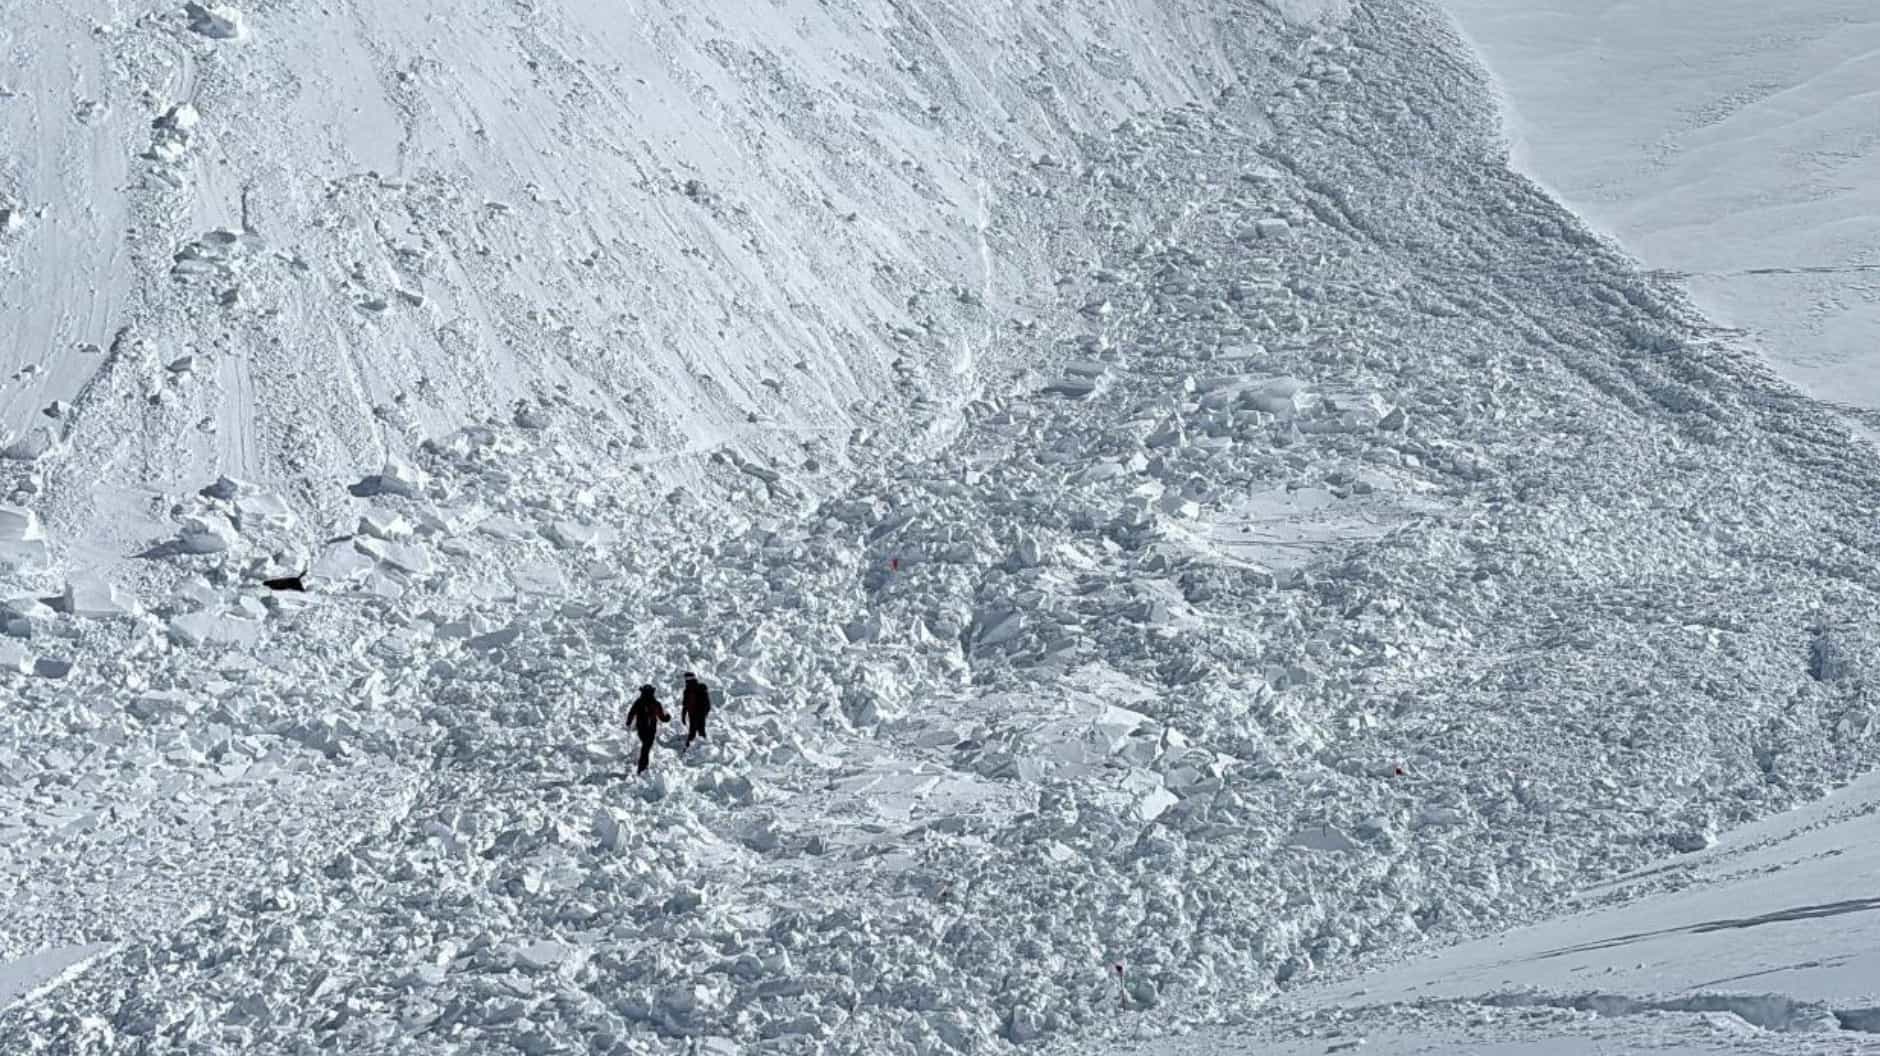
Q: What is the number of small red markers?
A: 3